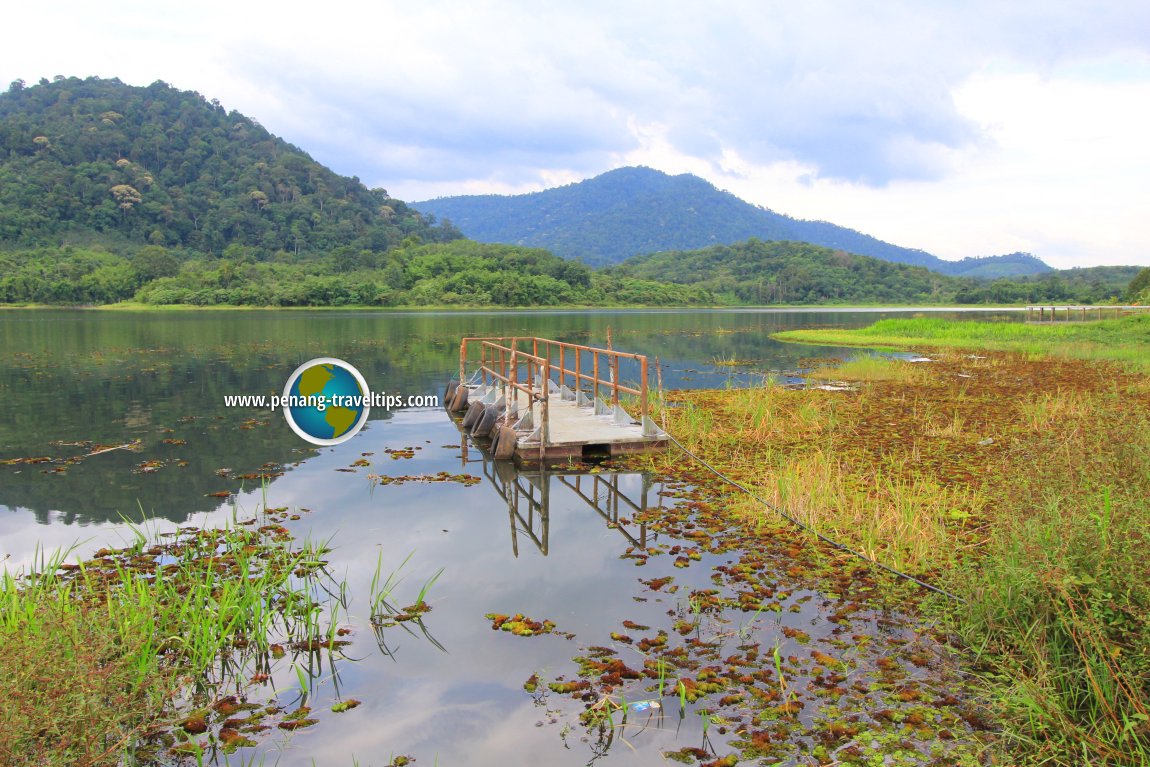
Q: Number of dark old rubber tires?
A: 5